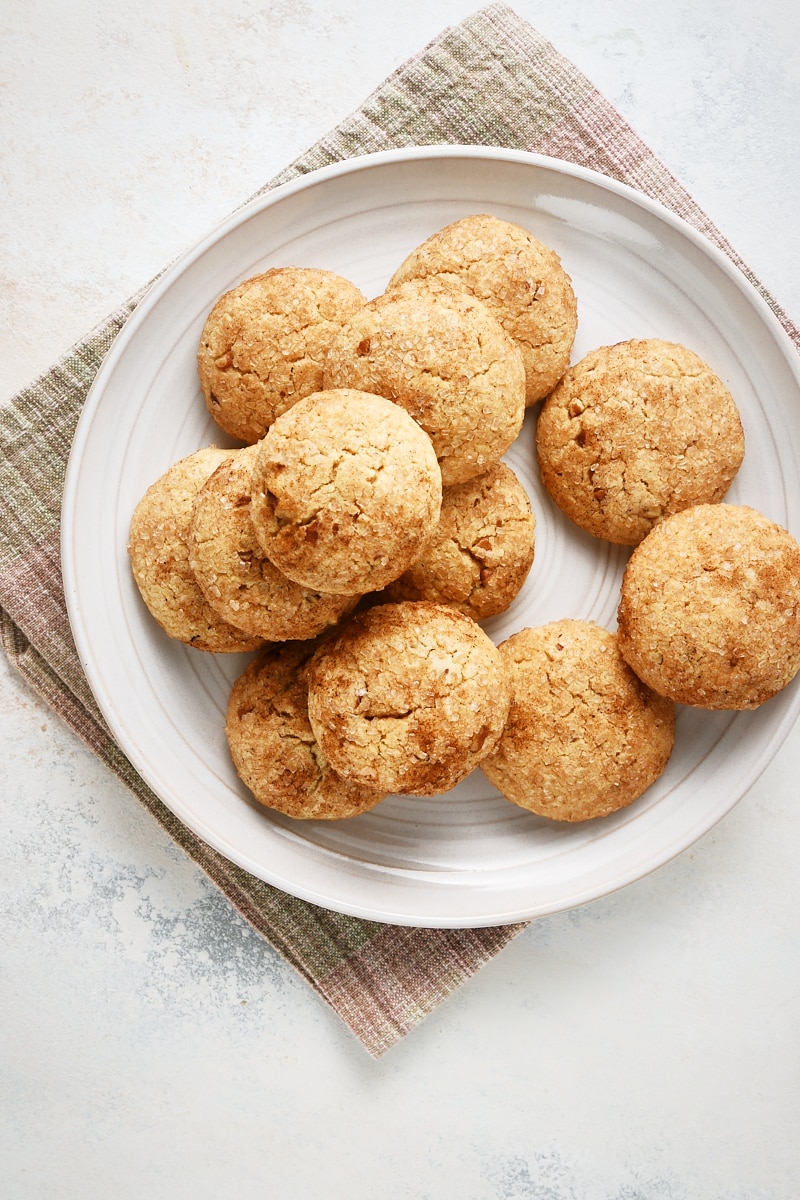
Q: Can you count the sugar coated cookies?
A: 12